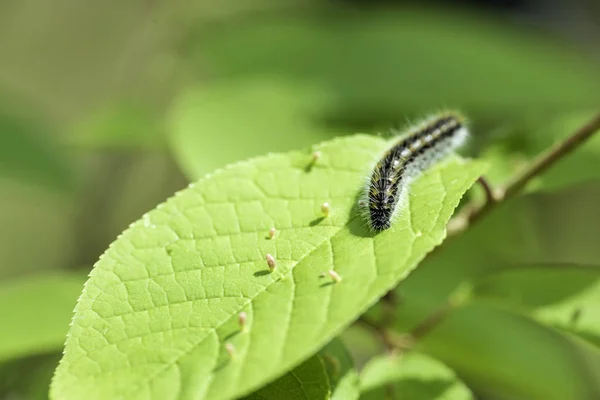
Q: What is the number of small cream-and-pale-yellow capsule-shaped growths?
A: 7